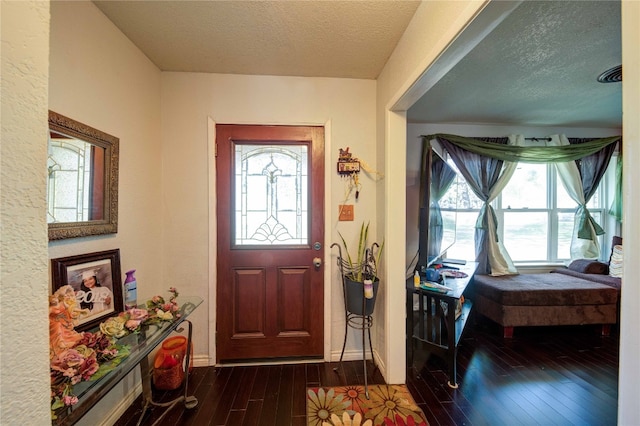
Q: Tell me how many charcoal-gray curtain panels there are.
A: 2